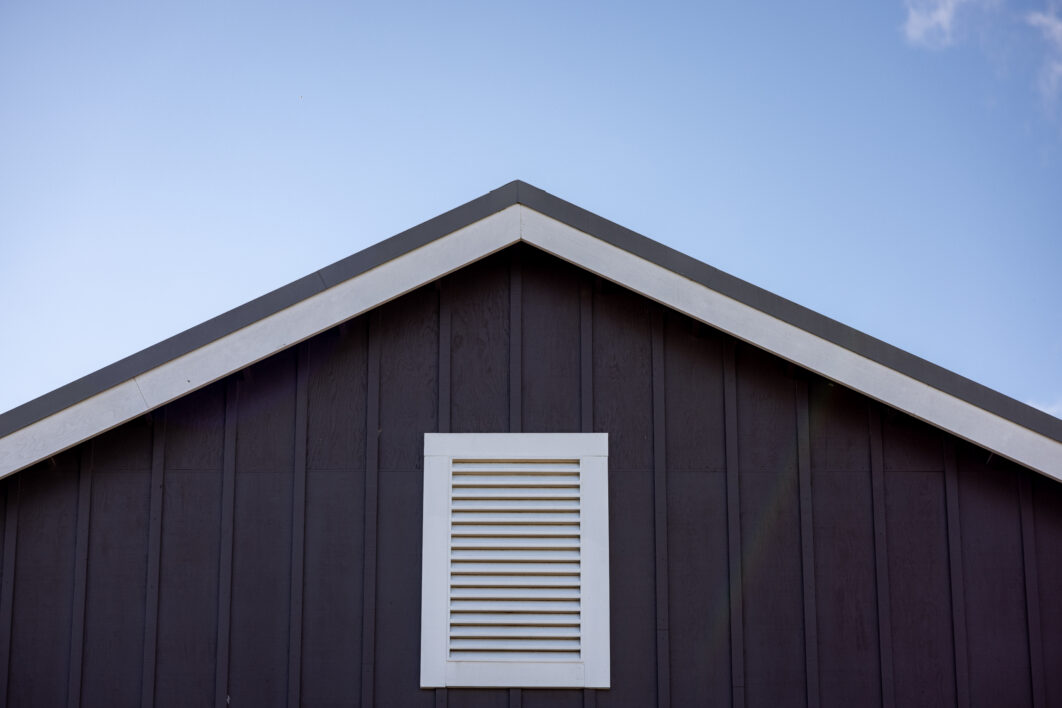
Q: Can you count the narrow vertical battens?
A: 15